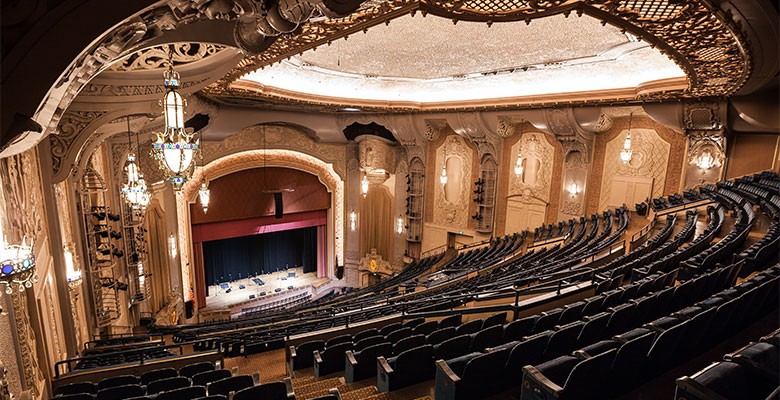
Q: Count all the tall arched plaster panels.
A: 3